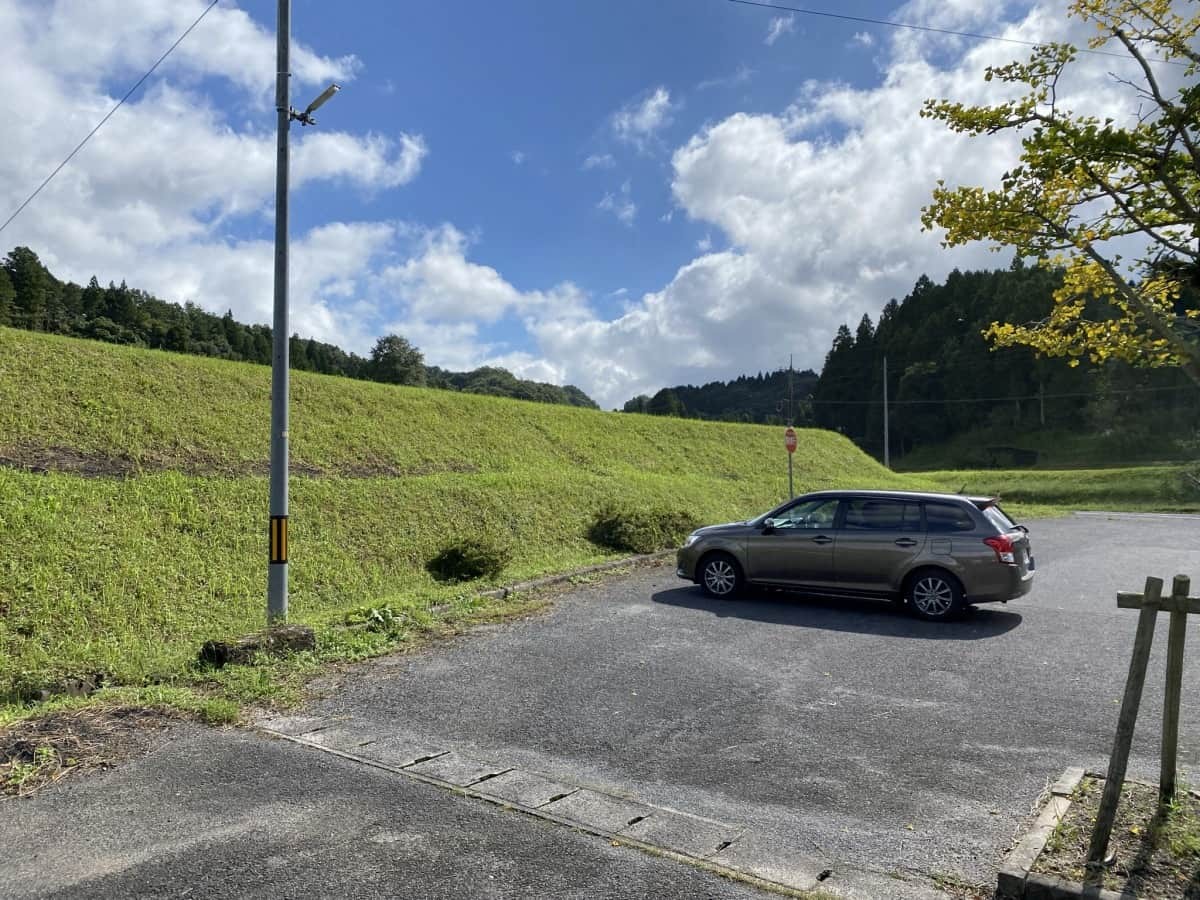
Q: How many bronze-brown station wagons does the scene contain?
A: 1